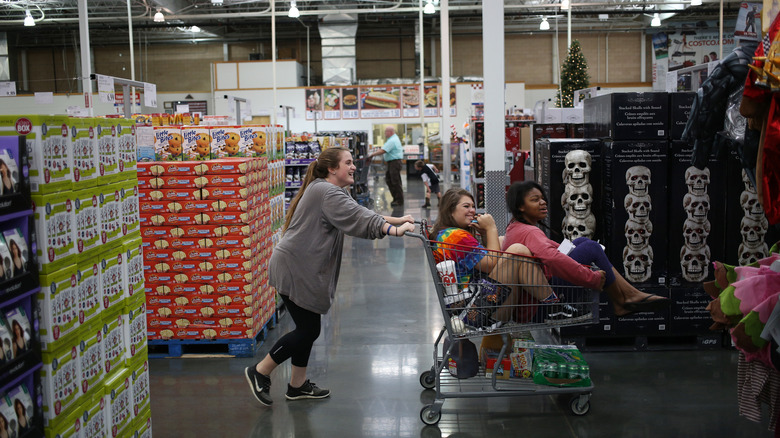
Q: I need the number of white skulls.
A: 15